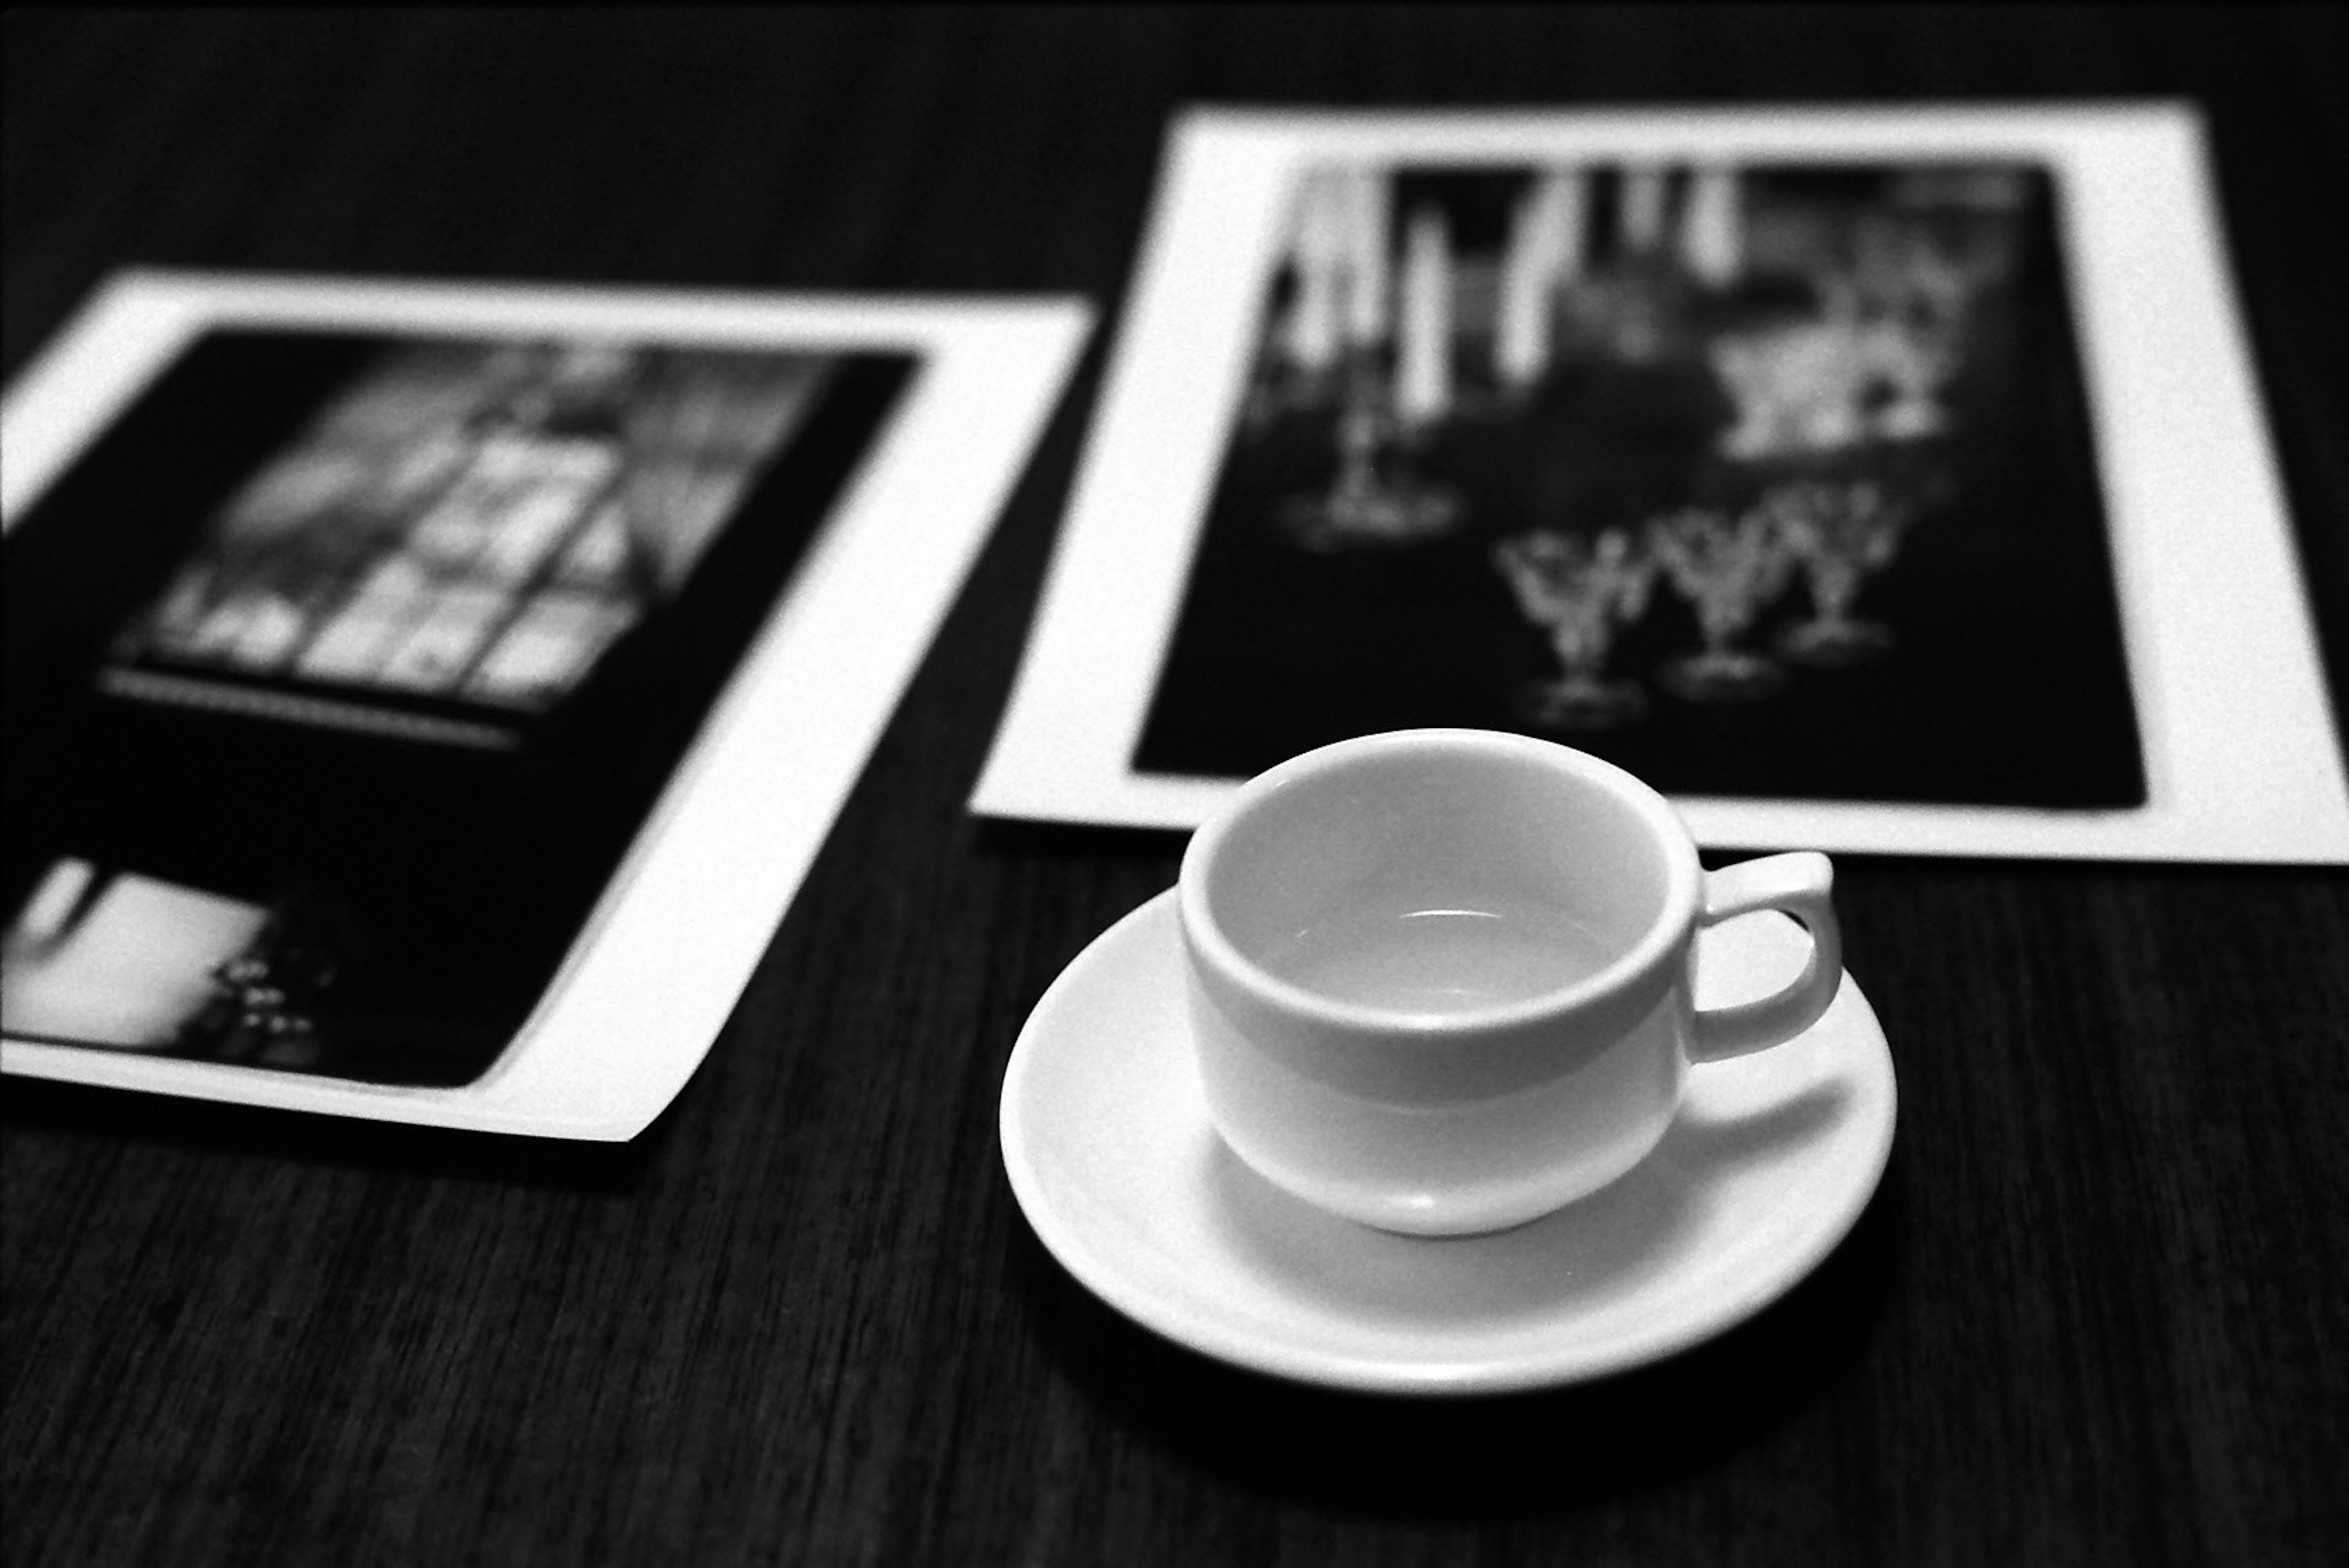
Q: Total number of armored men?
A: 0